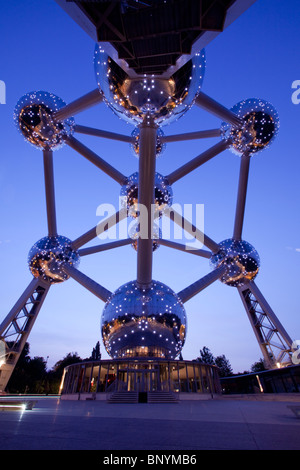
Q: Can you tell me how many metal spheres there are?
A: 9